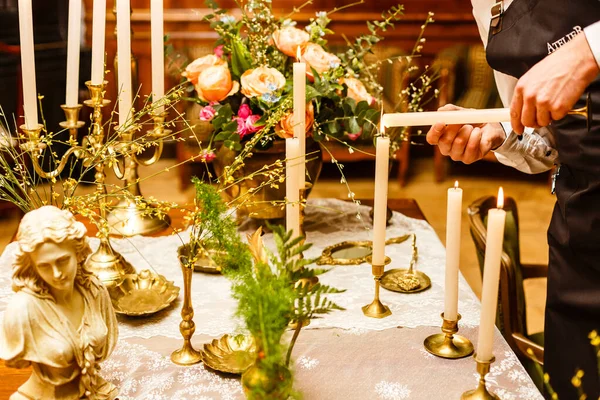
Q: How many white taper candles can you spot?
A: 11